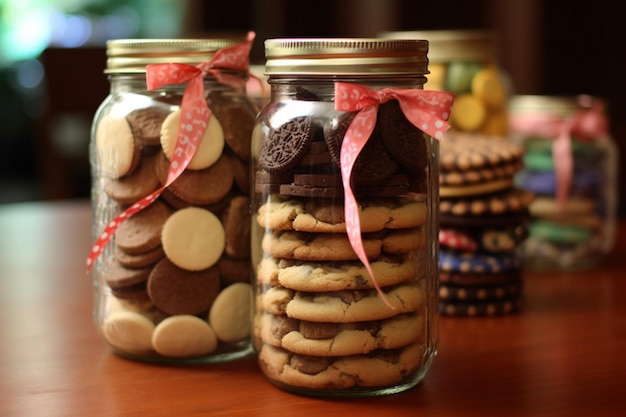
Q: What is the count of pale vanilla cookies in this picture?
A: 6